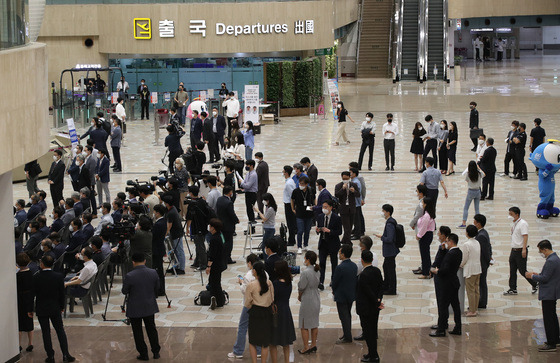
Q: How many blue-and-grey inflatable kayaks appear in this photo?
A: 0